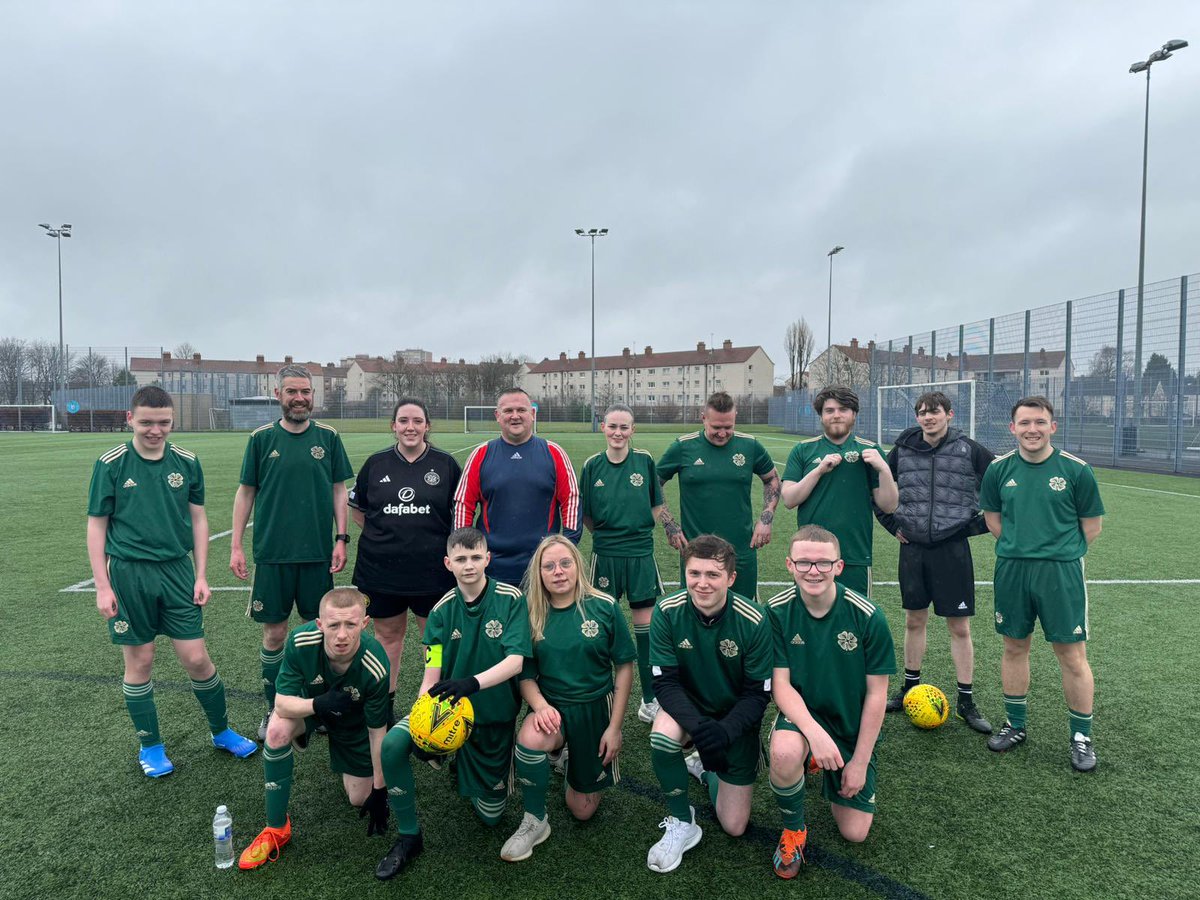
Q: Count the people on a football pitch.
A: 14